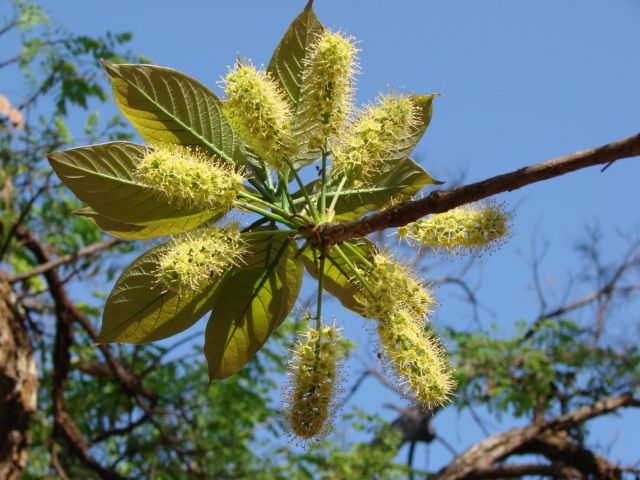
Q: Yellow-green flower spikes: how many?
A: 9